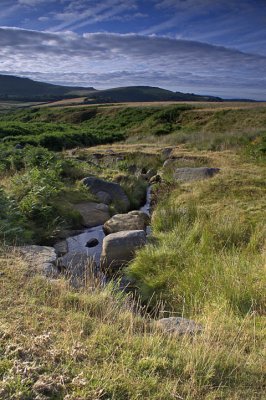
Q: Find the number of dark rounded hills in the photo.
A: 2